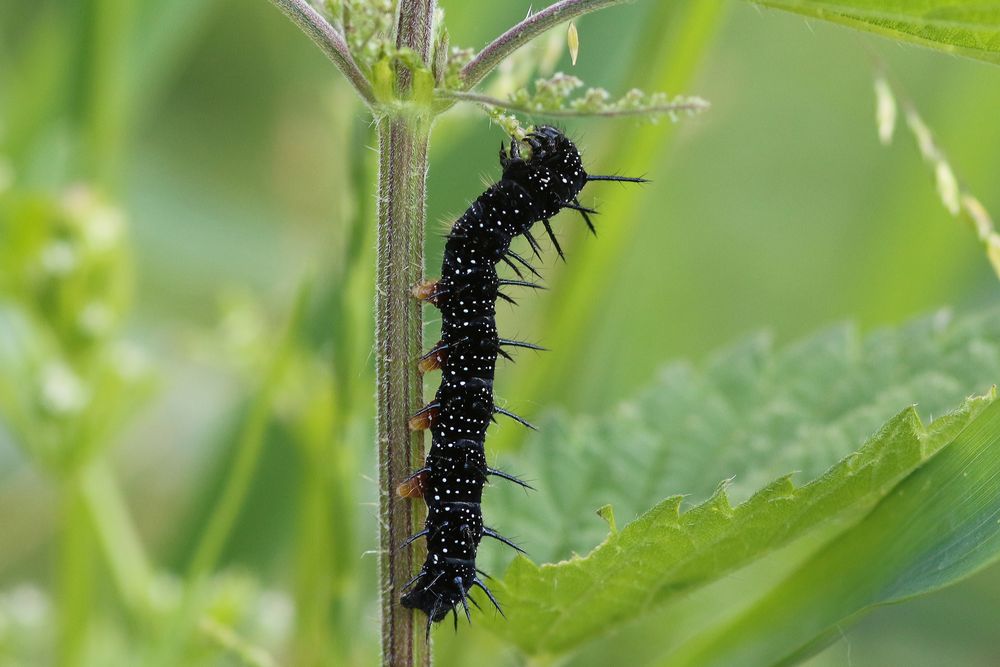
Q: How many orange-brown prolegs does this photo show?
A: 4